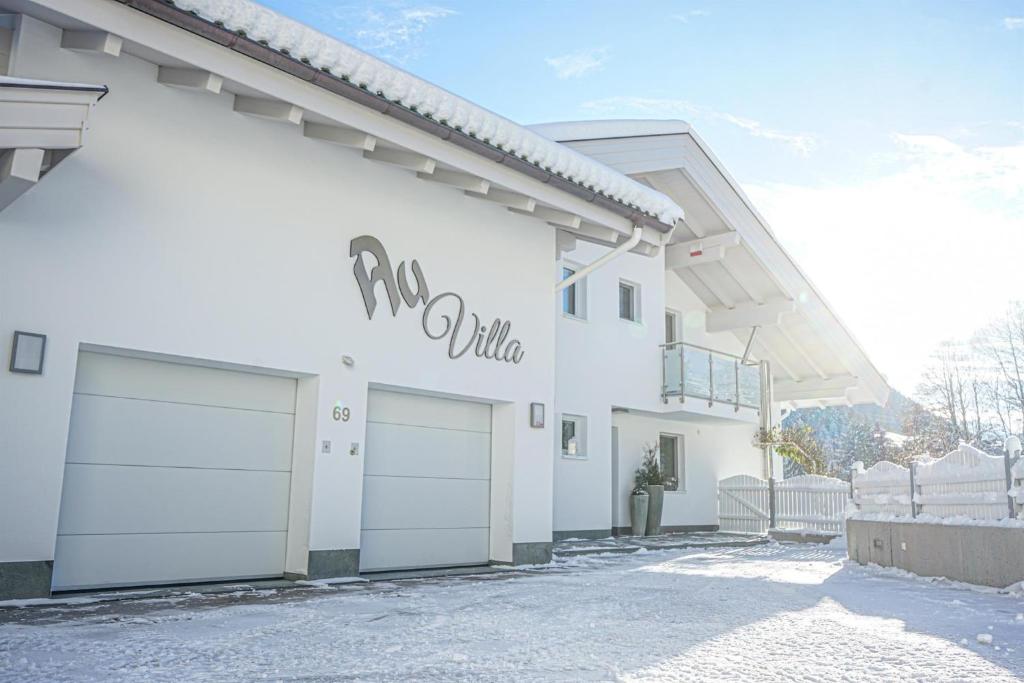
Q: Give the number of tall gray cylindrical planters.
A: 2